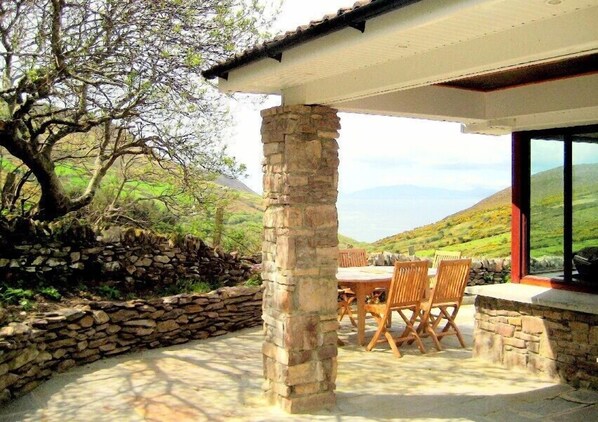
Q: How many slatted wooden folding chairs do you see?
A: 4